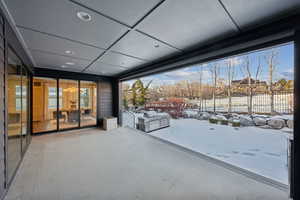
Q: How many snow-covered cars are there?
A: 0